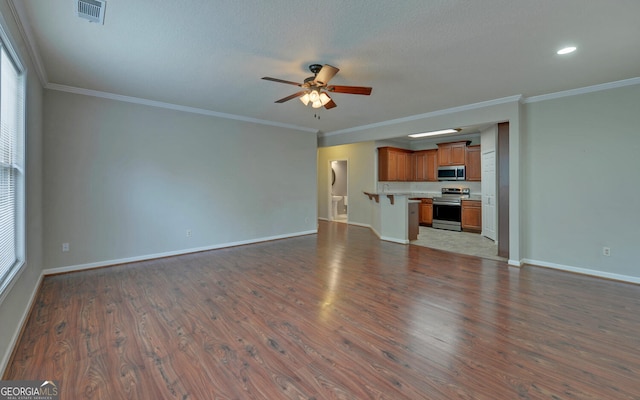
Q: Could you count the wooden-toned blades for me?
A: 5